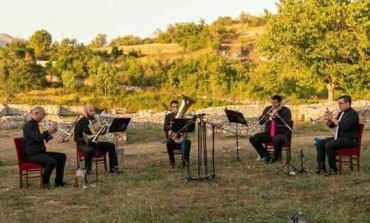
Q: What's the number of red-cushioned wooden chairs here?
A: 5